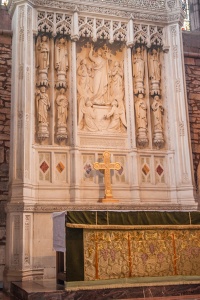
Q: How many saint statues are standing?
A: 8